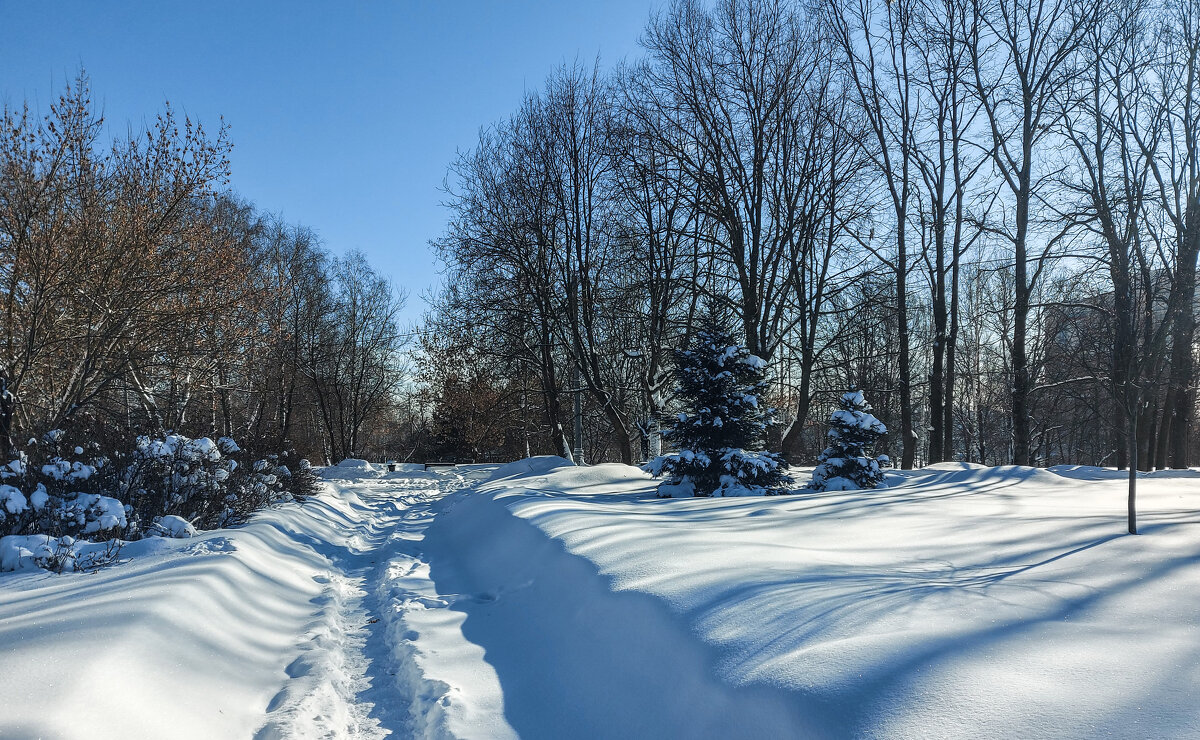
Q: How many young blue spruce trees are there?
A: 2